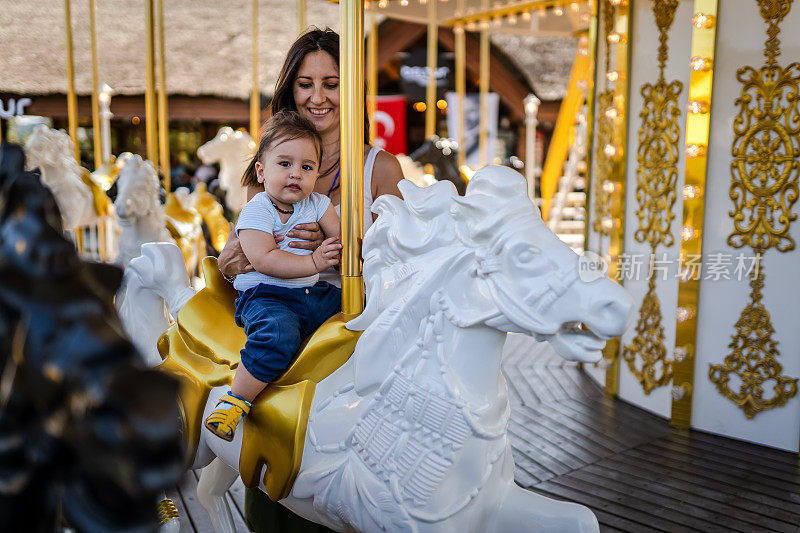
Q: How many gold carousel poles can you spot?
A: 11